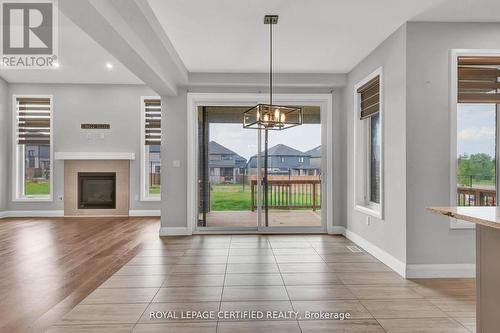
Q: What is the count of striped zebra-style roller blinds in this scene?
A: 4